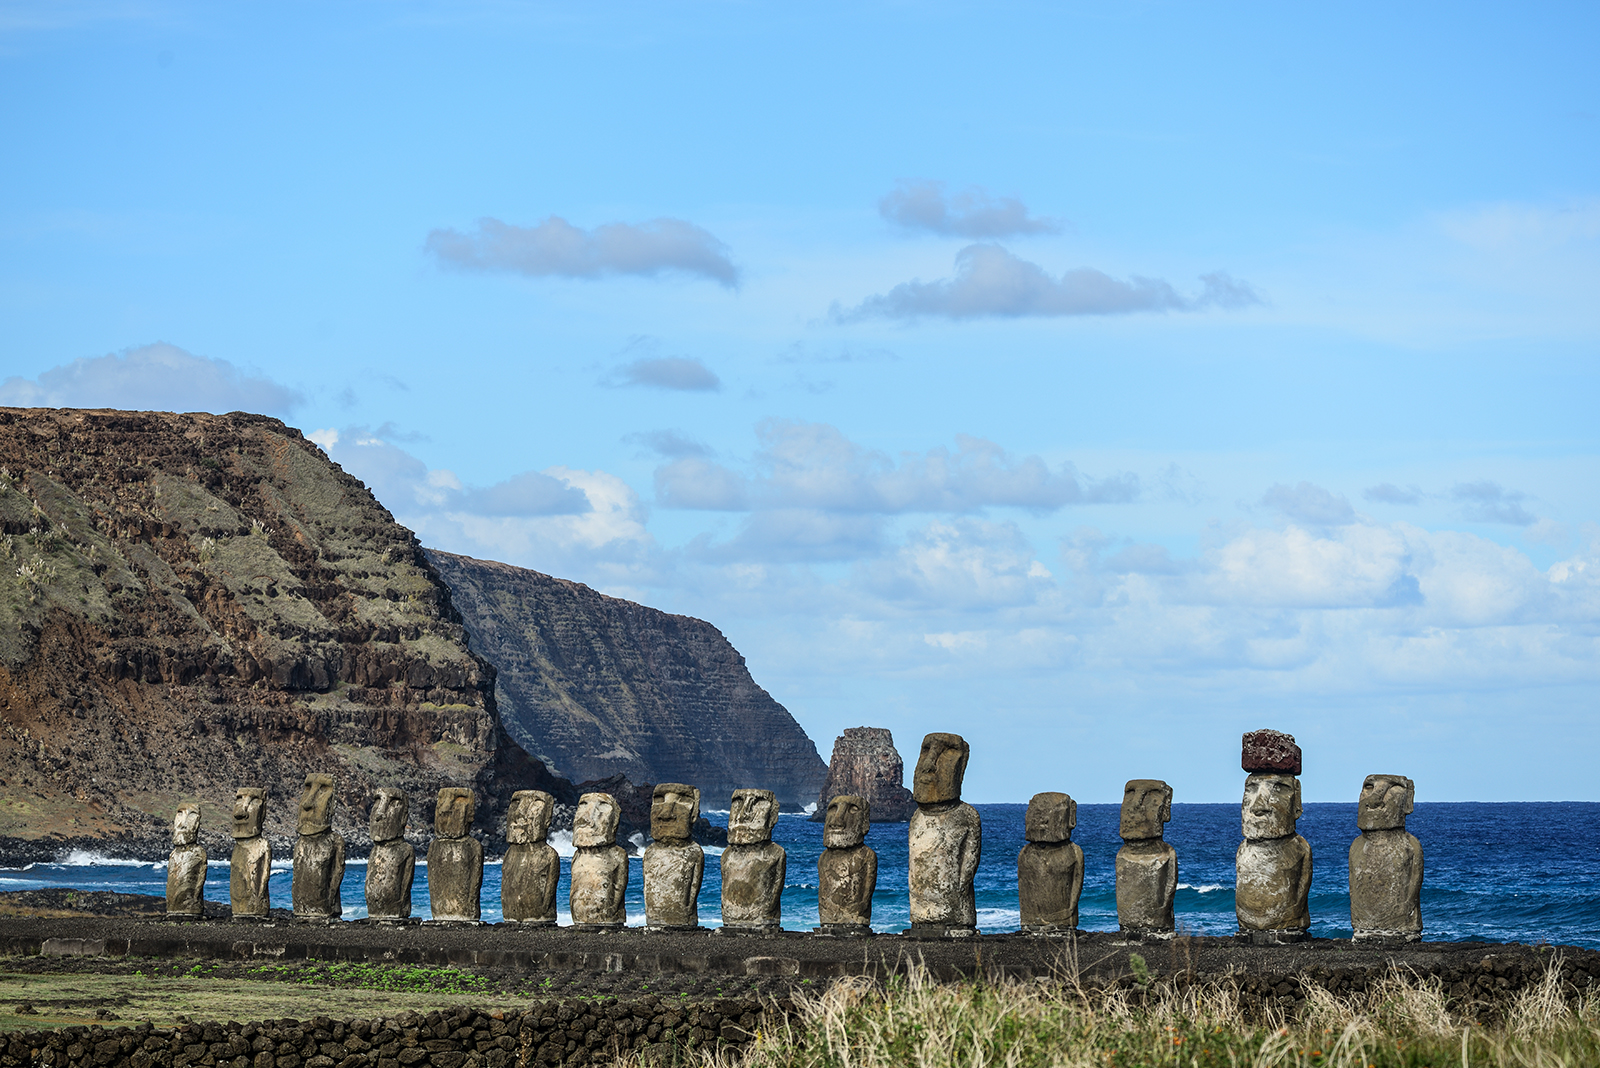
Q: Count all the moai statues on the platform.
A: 15